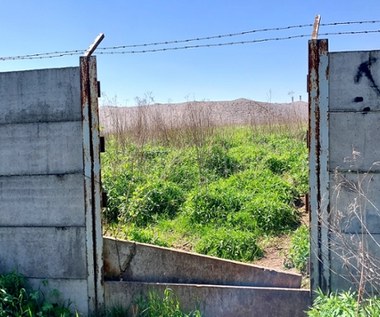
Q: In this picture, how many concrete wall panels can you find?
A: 11